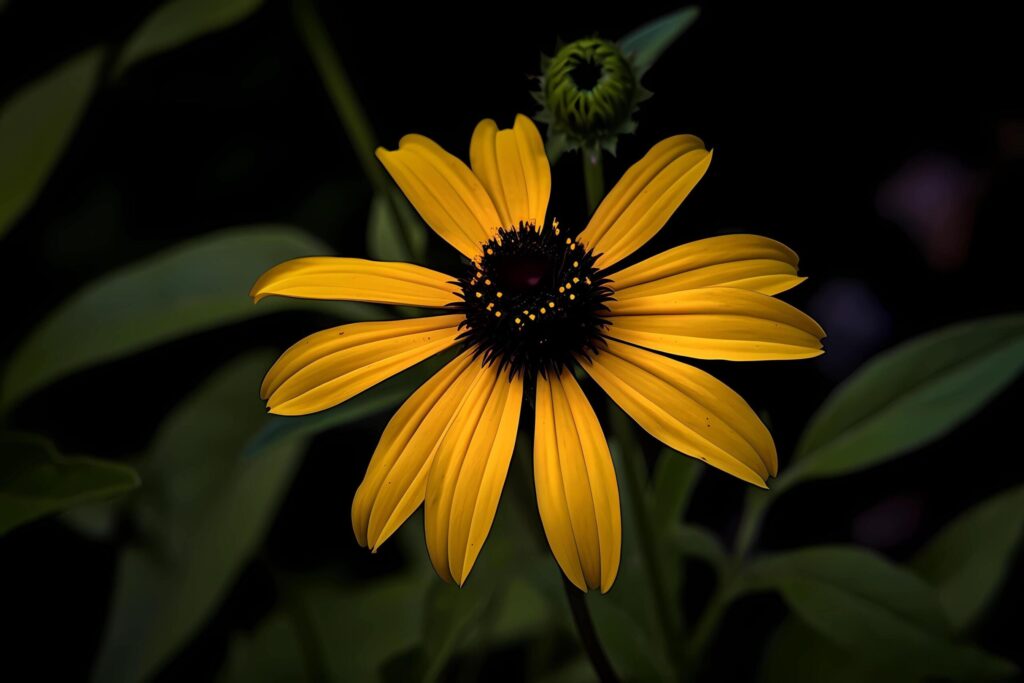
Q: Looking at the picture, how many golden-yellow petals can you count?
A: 11